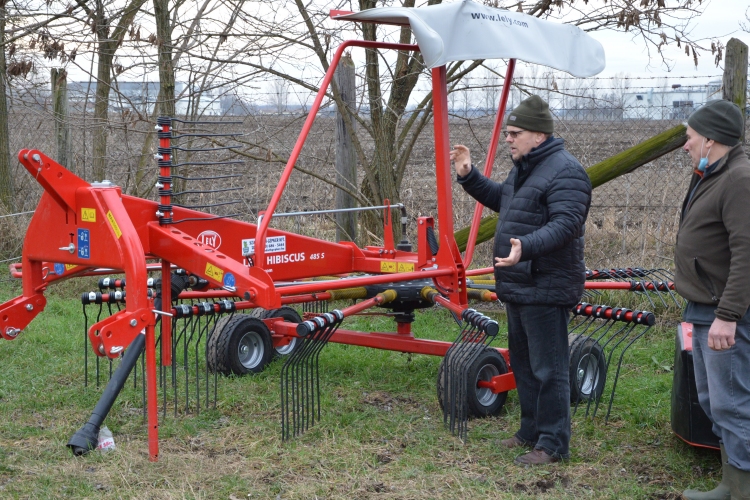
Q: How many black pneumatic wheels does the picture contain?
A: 4